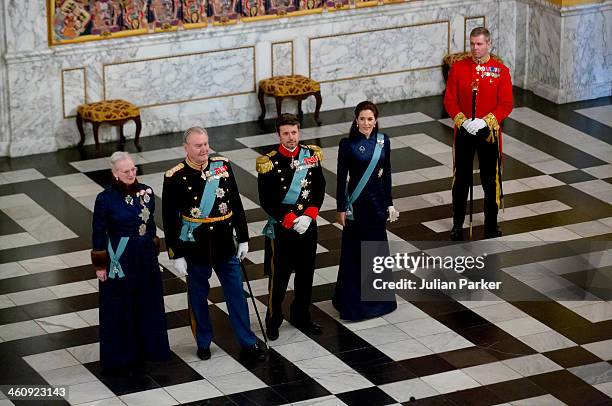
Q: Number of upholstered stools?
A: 3